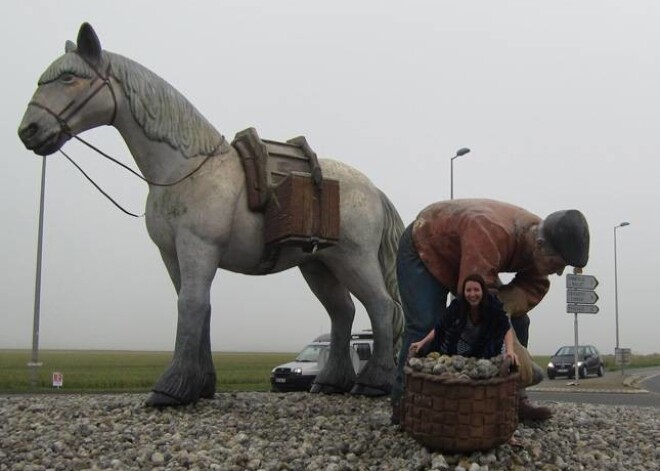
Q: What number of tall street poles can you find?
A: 3